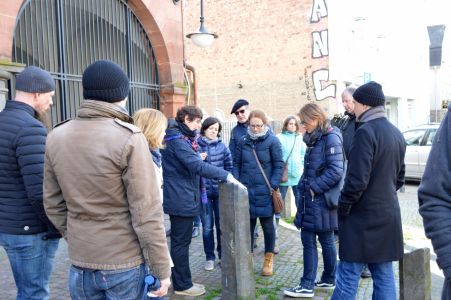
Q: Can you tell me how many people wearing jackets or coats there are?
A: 12